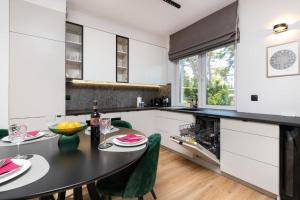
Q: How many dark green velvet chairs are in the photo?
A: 3